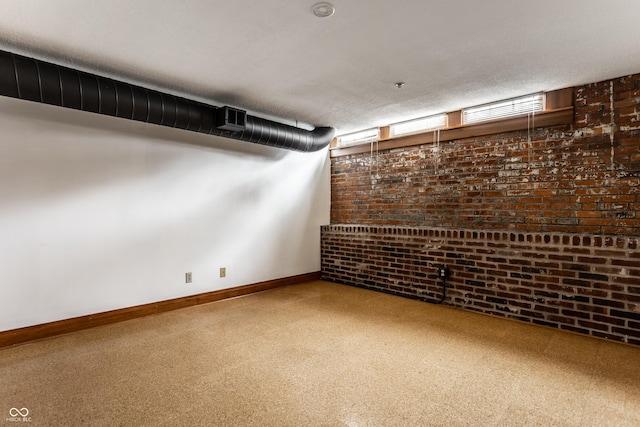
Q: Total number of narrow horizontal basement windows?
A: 3